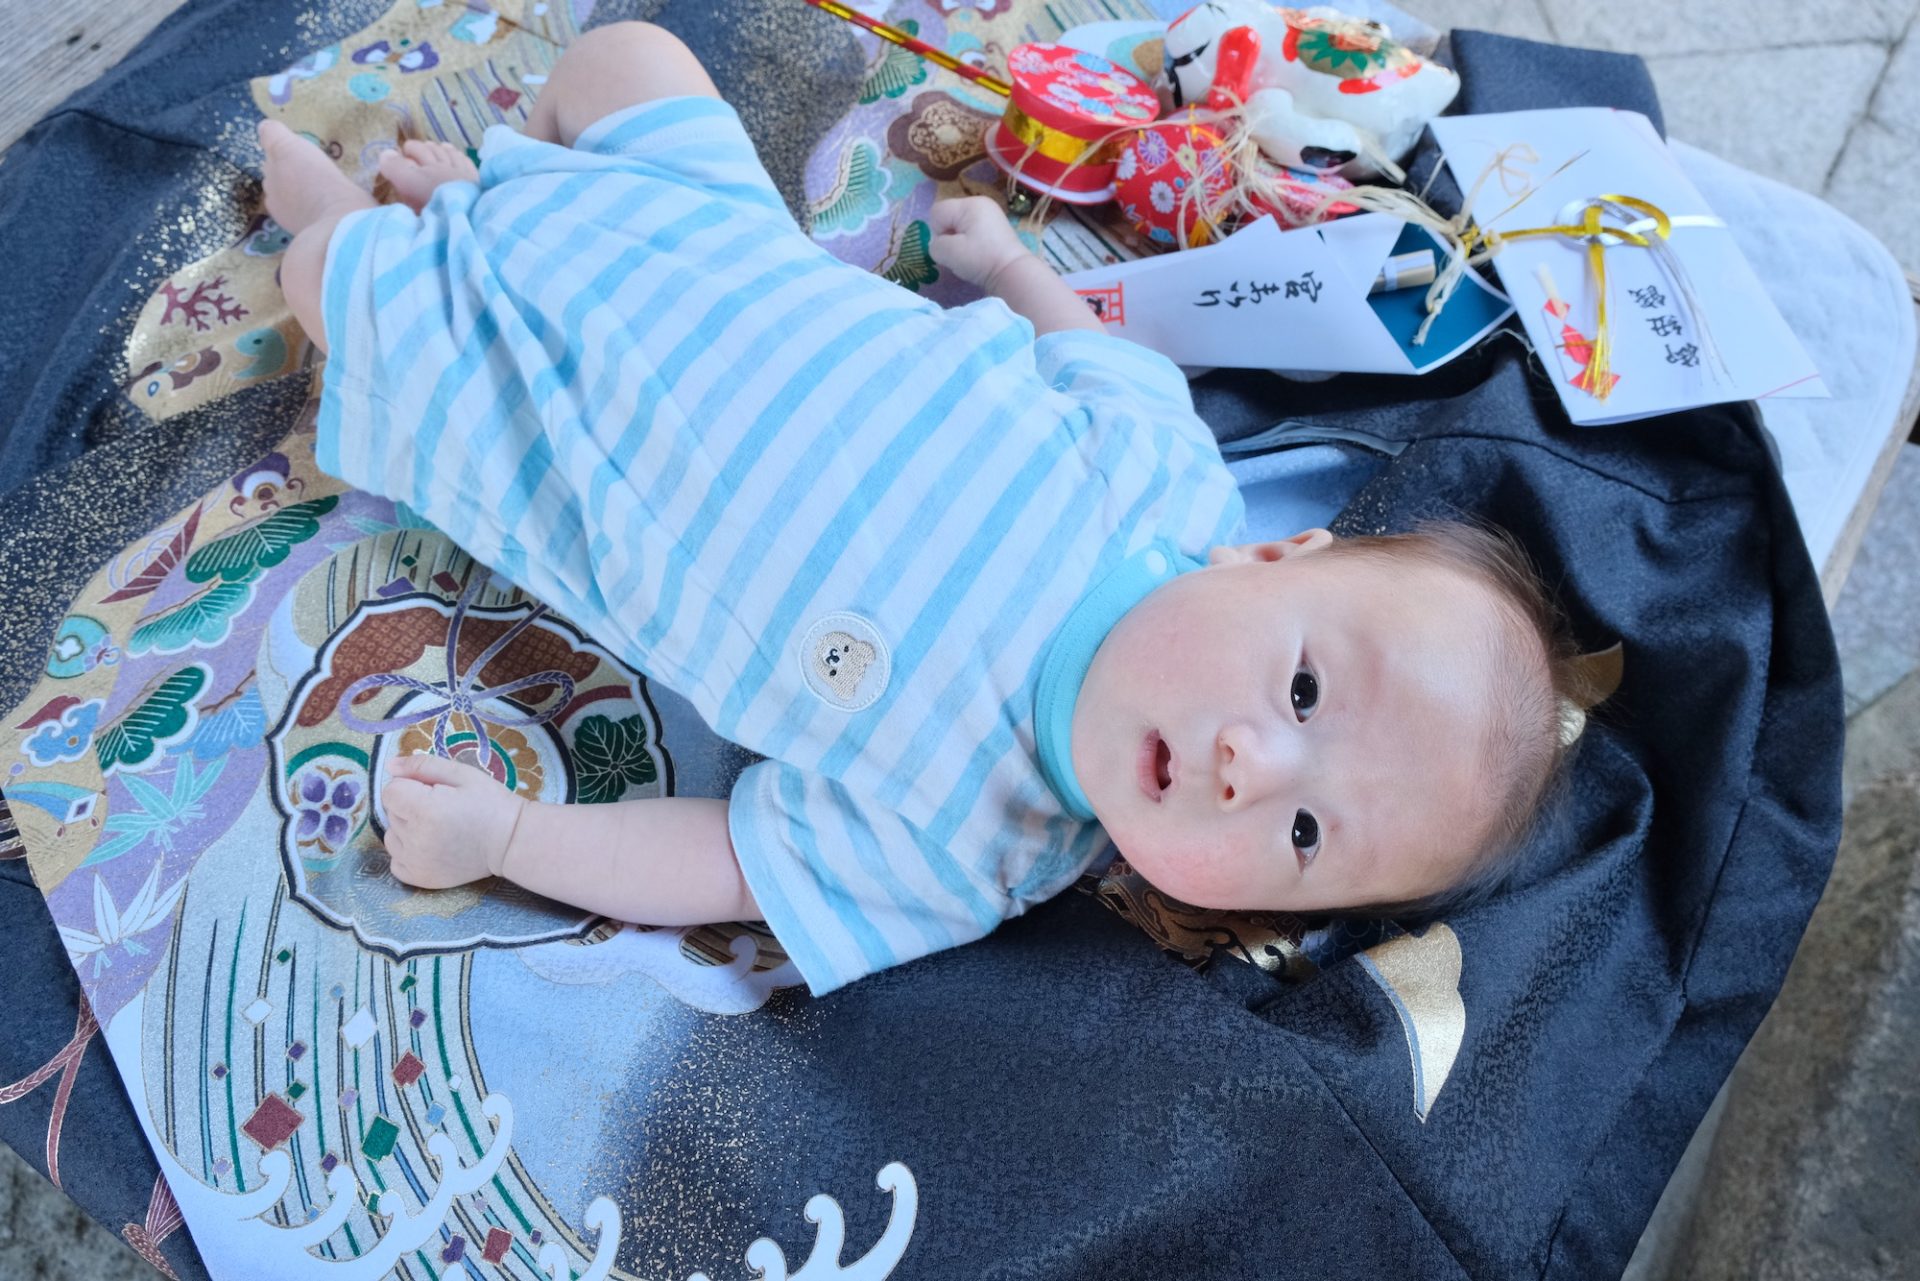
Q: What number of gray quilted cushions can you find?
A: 1